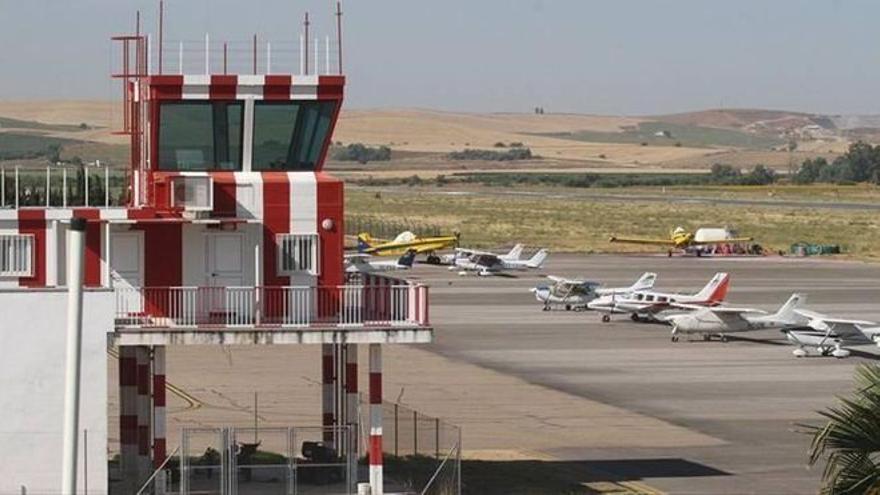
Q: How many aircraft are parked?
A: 9